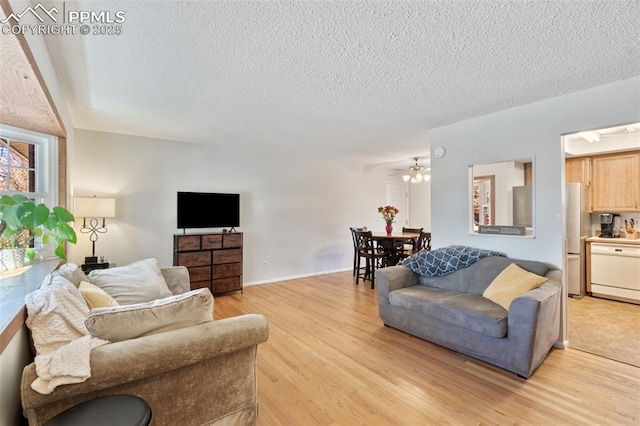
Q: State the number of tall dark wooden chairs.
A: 4